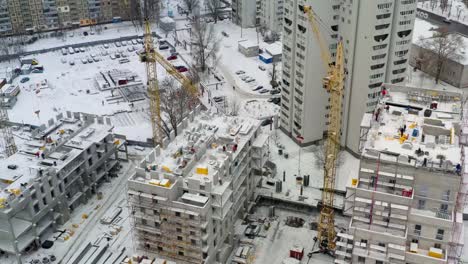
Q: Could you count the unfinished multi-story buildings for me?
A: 3